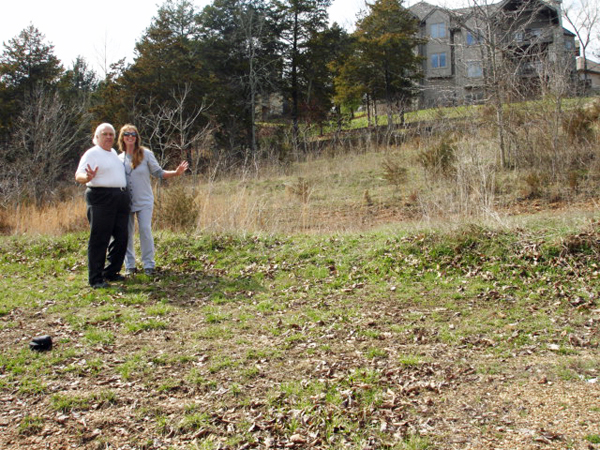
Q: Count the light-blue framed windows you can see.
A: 4